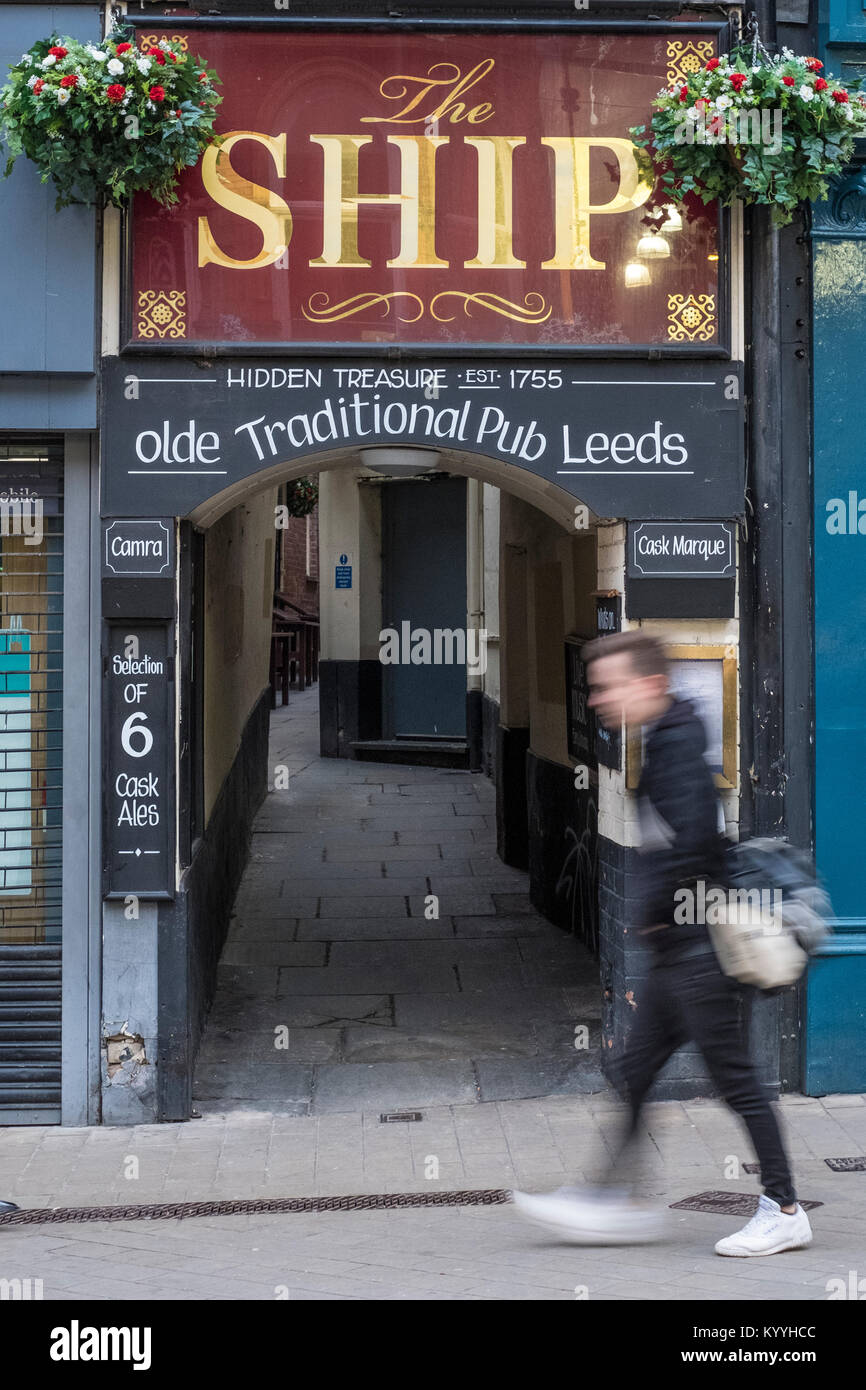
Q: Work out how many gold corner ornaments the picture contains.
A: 4